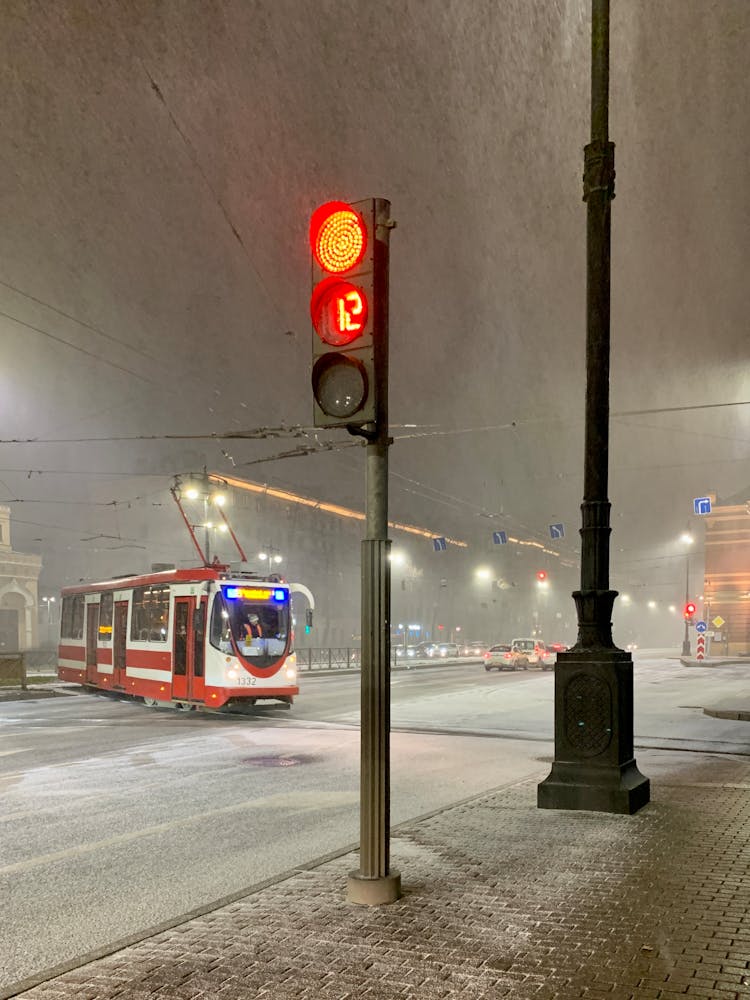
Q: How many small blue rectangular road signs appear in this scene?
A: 4